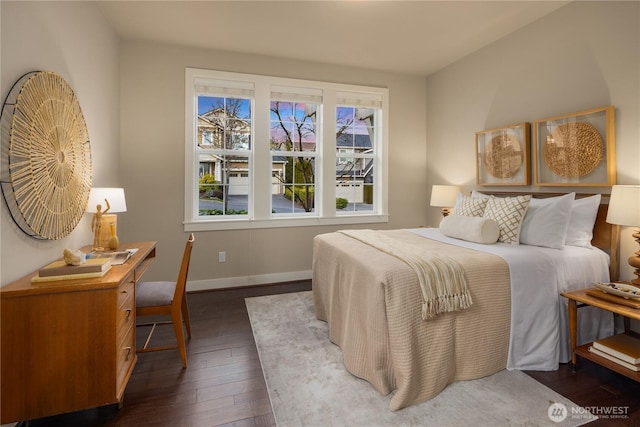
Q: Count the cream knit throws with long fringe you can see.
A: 1